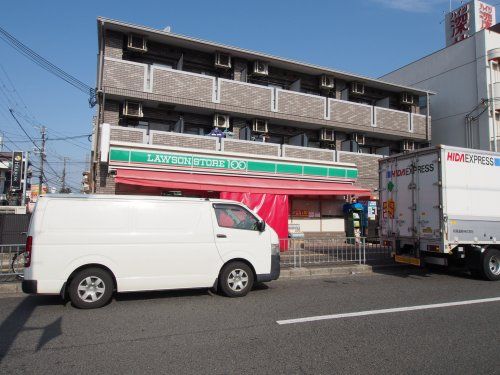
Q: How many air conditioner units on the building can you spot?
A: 12